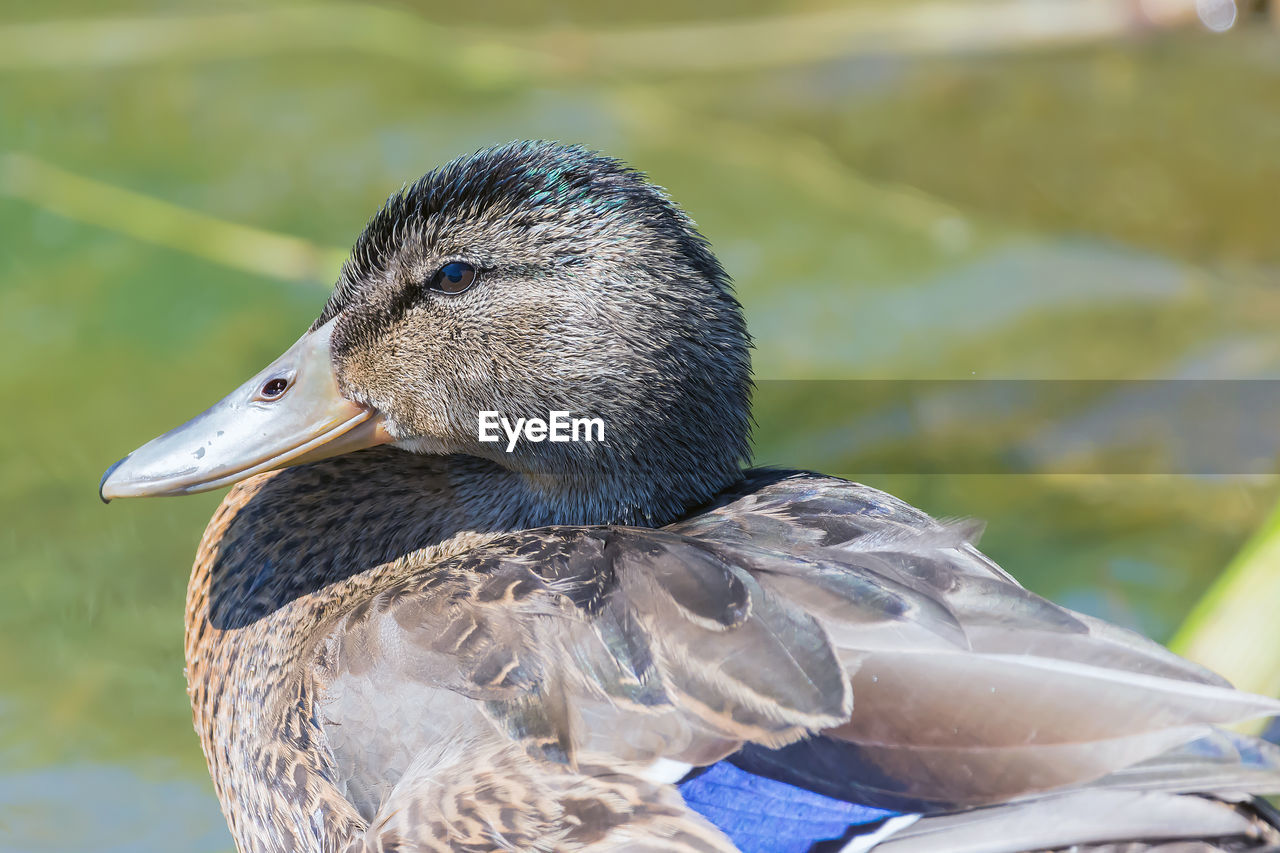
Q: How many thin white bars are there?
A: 2